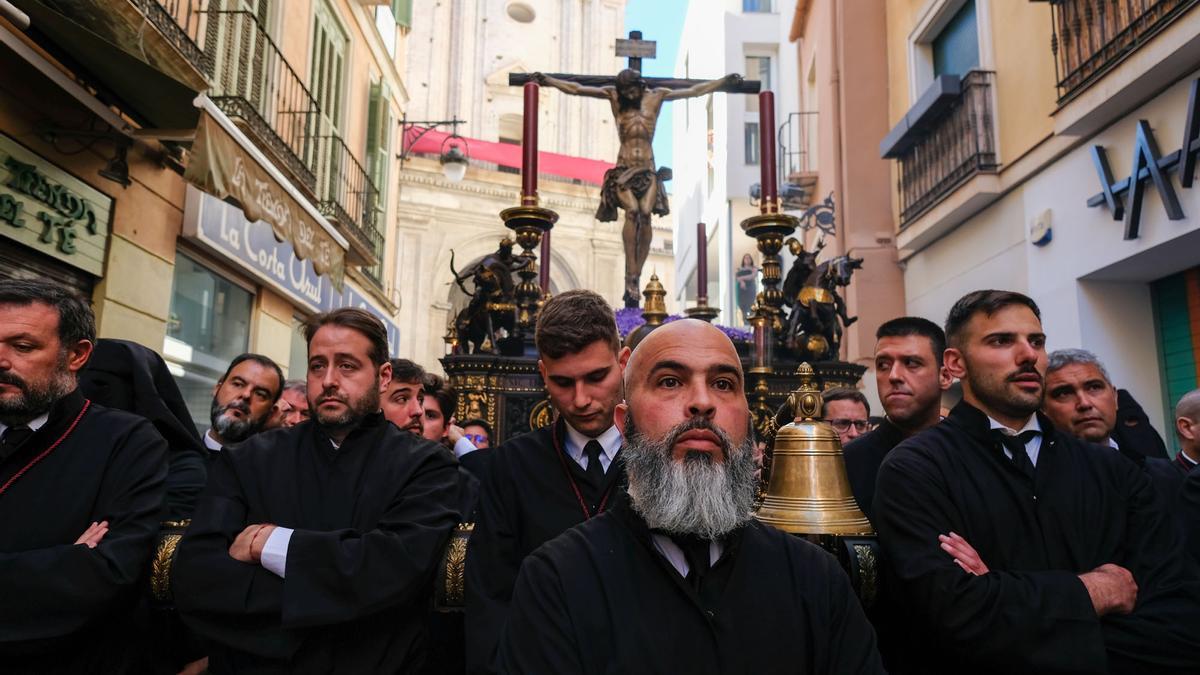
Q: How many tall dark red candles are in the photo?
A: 4